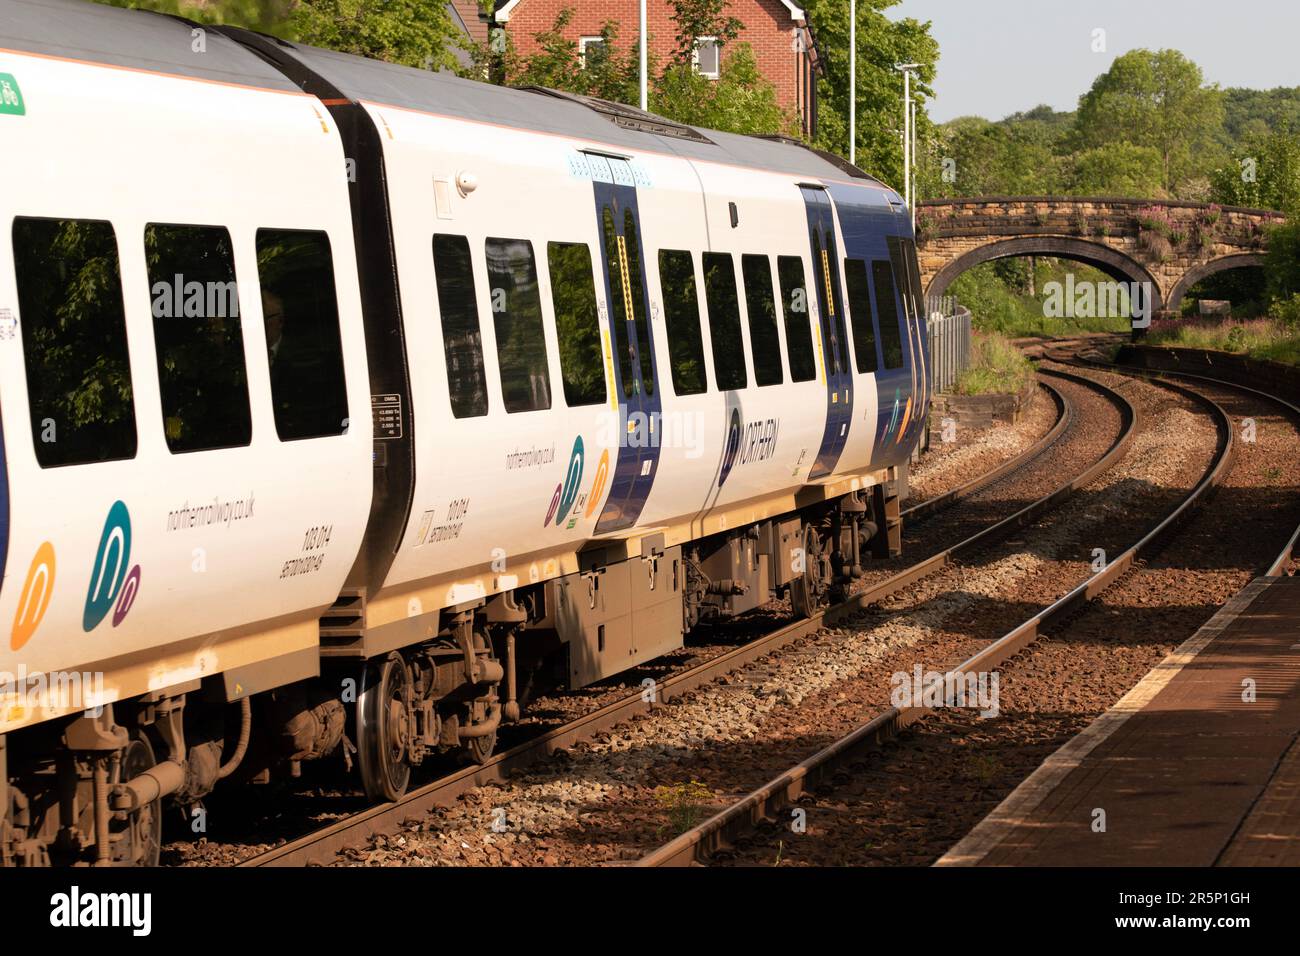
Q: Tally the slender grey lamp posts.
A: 4